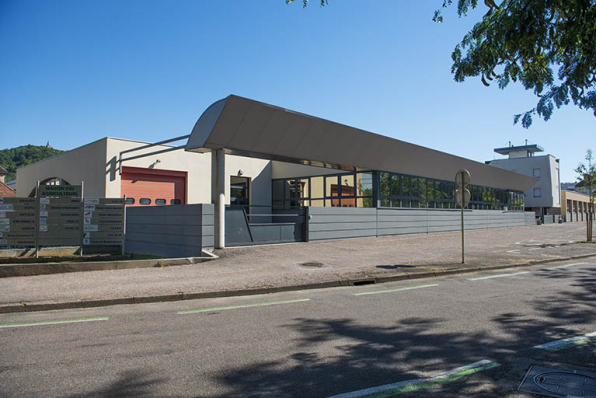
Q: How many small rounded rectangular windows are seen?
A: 4